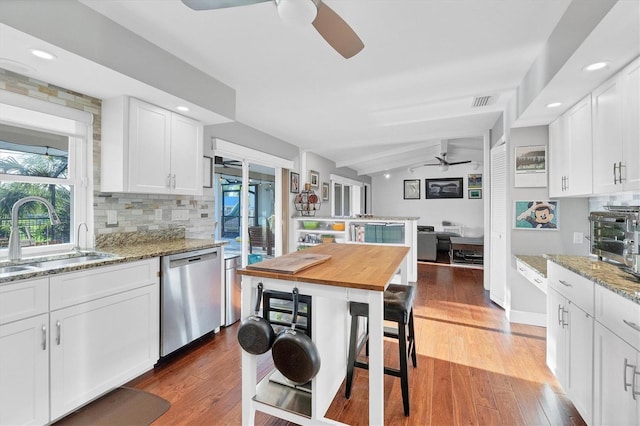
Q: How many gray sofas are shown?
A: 1